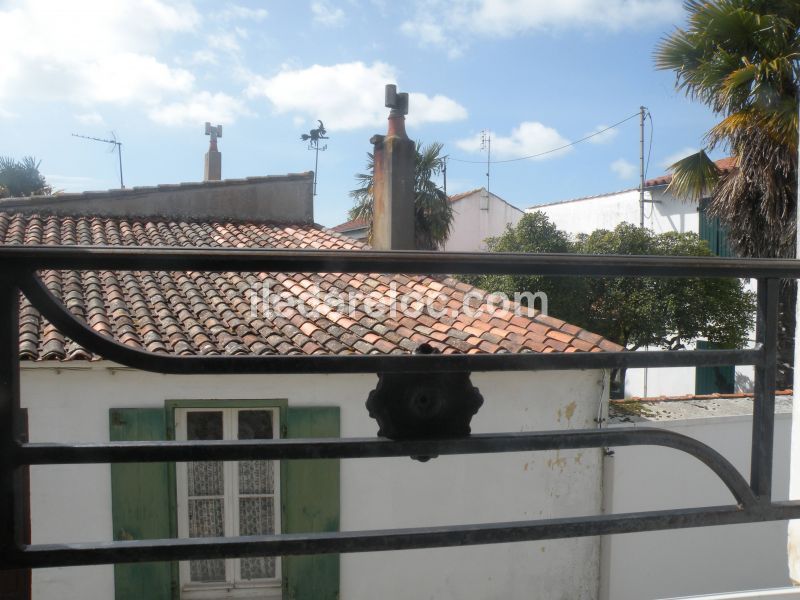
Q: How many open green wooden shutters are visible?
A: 2